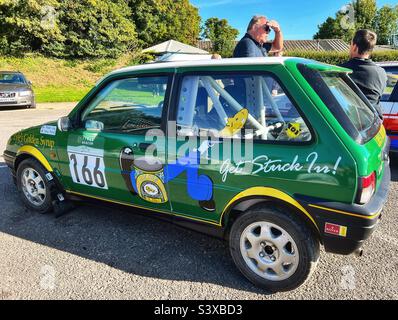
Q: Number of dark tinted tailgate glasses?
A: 1